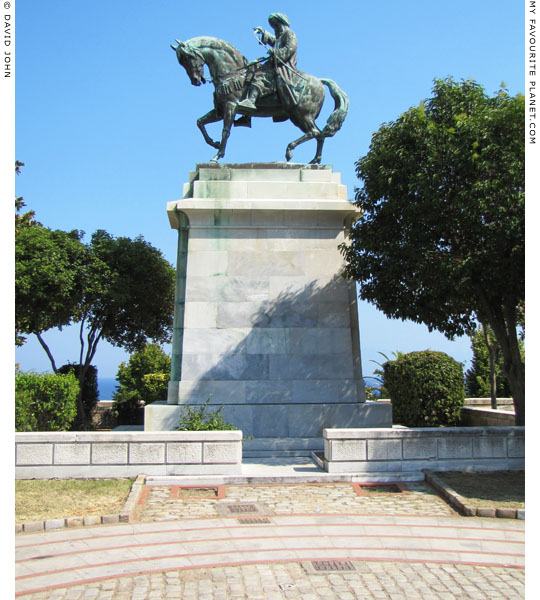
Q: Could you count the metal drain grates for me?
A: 3